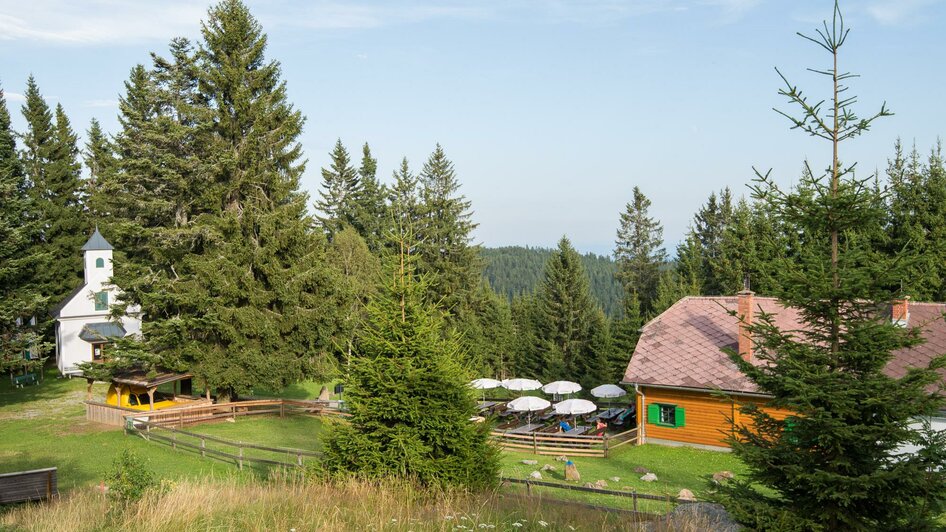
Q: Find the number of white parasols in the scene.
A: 6